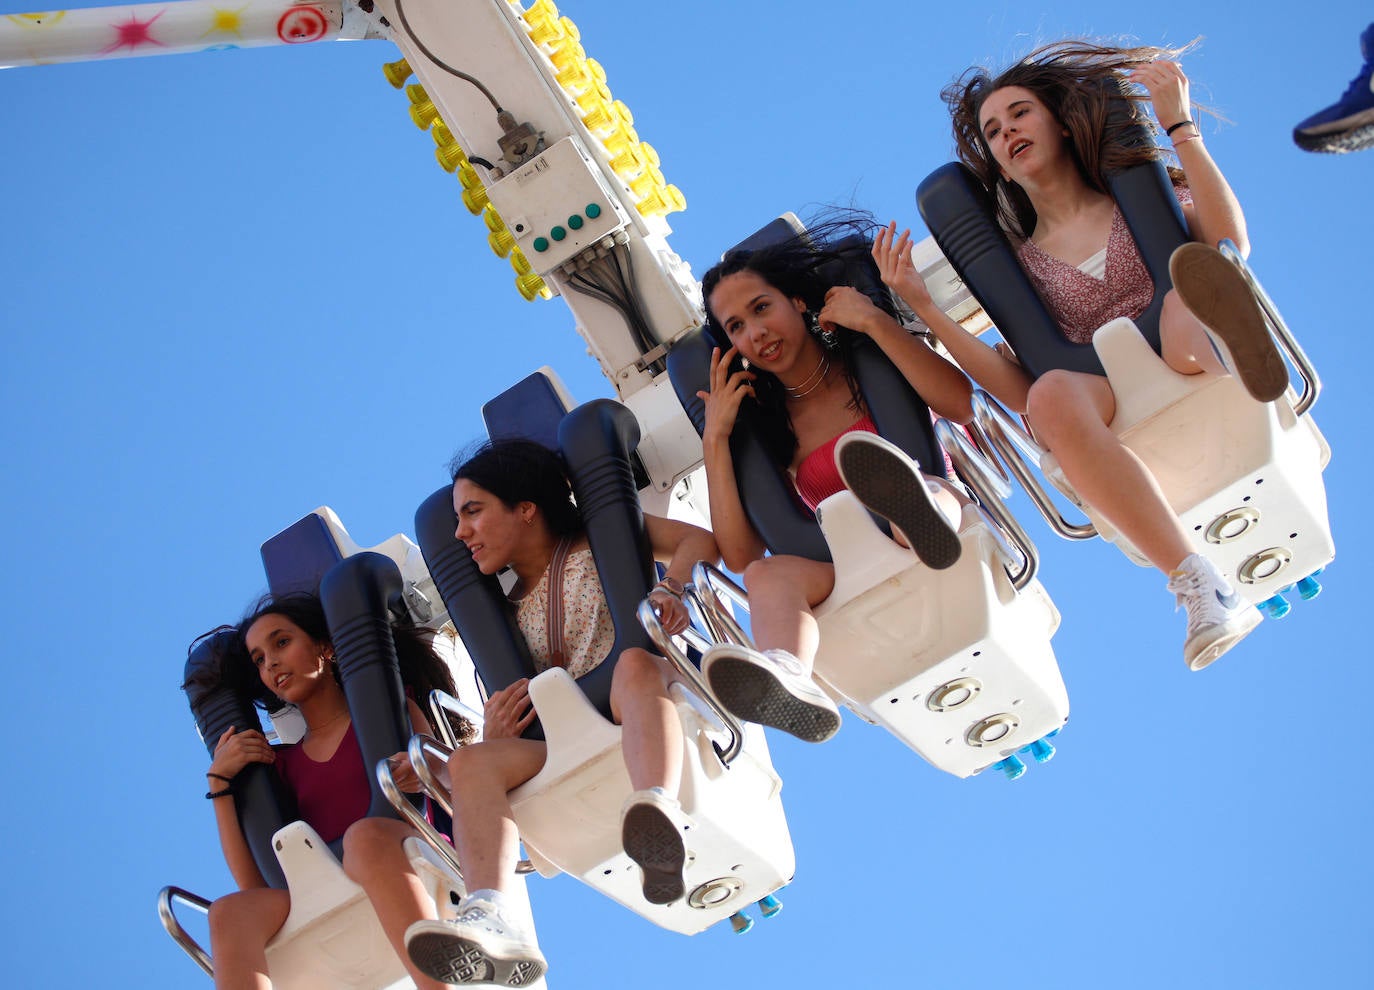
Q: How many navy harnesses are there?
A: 4